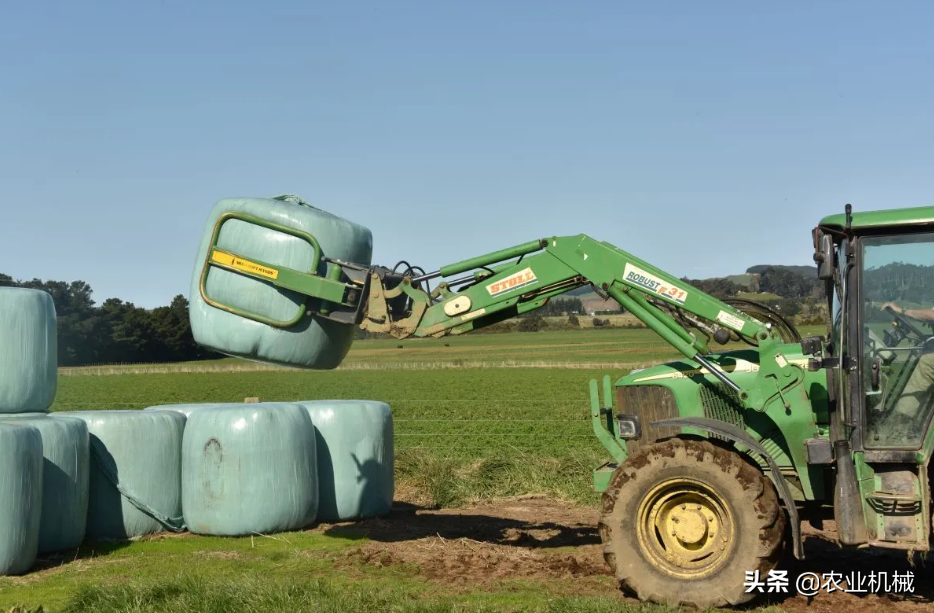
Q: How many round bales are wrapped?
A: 8